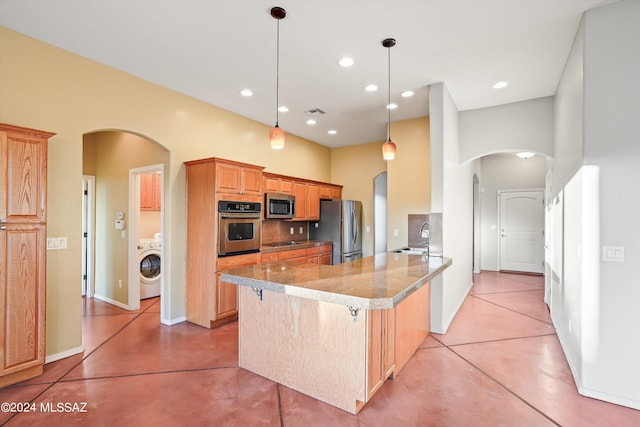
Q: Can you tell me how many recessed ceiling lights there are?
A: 9